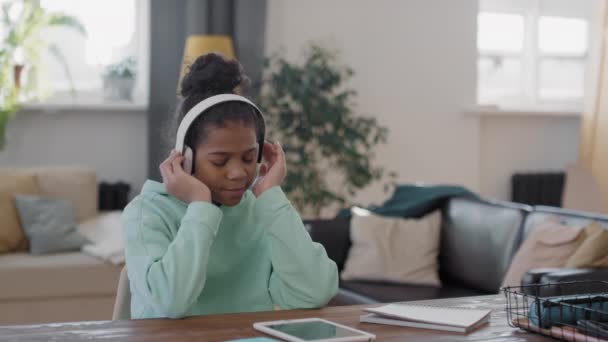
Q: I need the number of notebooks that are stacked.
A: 2